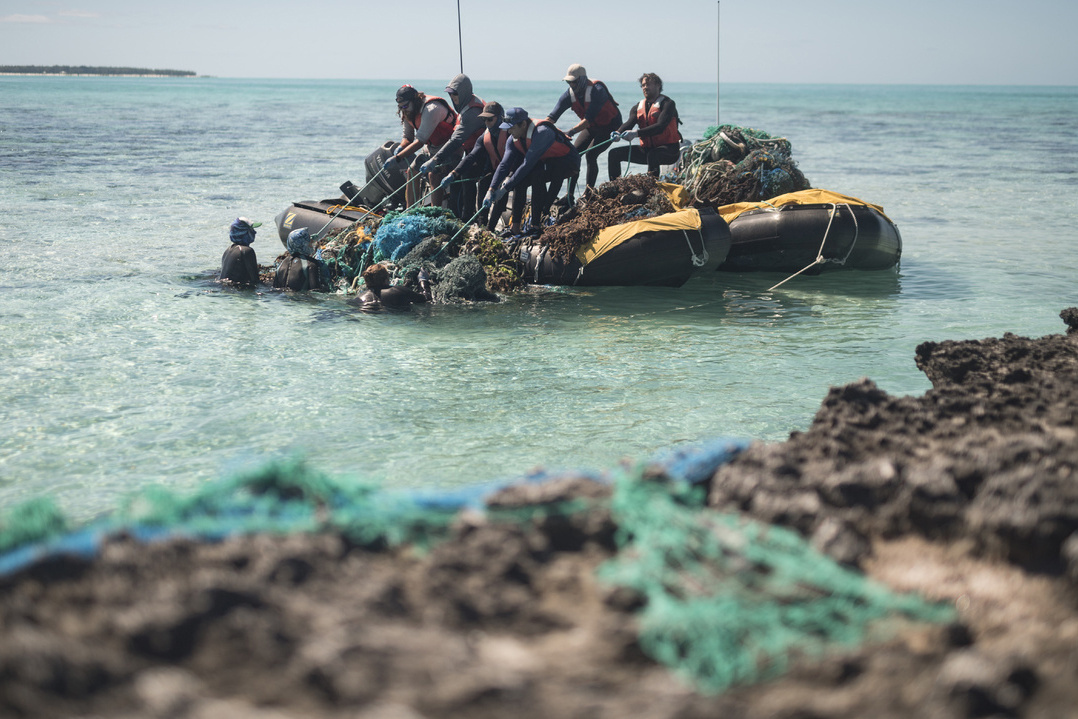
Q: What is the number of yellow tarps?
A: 2